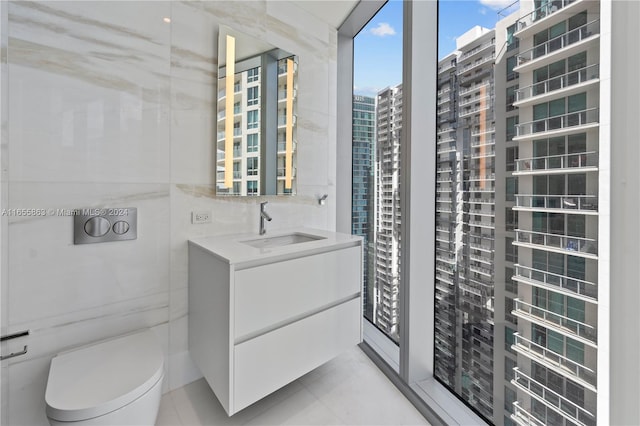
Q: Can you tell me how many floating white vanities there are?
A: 1